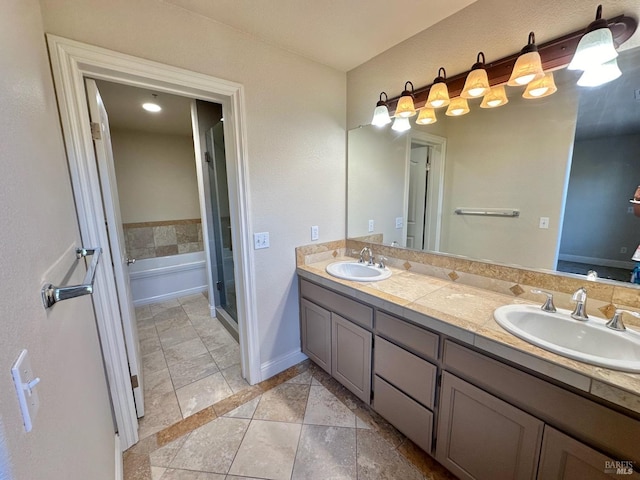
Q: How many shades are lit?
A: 6